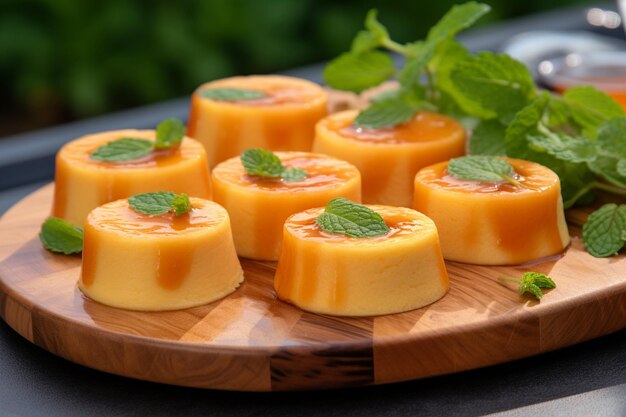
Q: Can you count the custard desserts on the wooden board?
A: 7